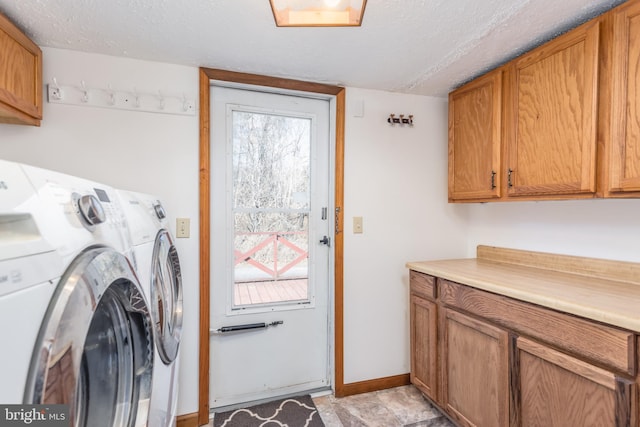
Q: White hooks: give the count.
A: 6